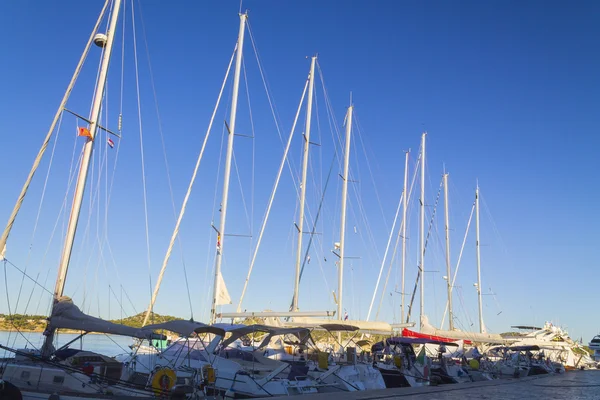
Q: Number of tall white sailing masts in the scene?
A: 8